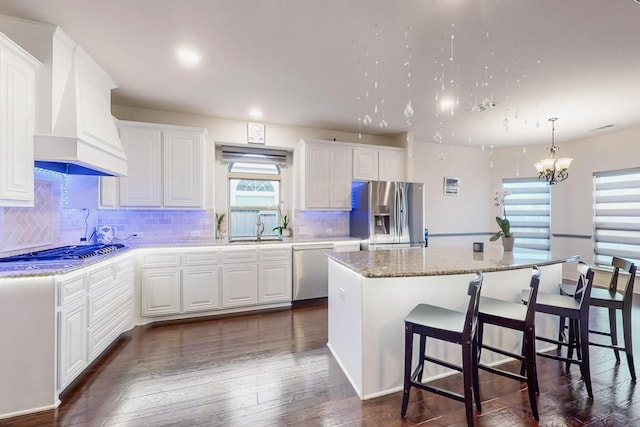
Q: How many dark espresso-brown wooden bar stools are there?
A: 4